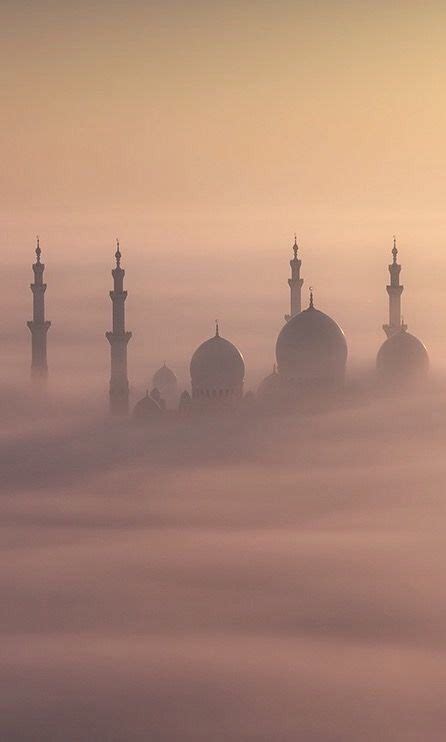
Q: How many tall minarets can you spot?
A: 4